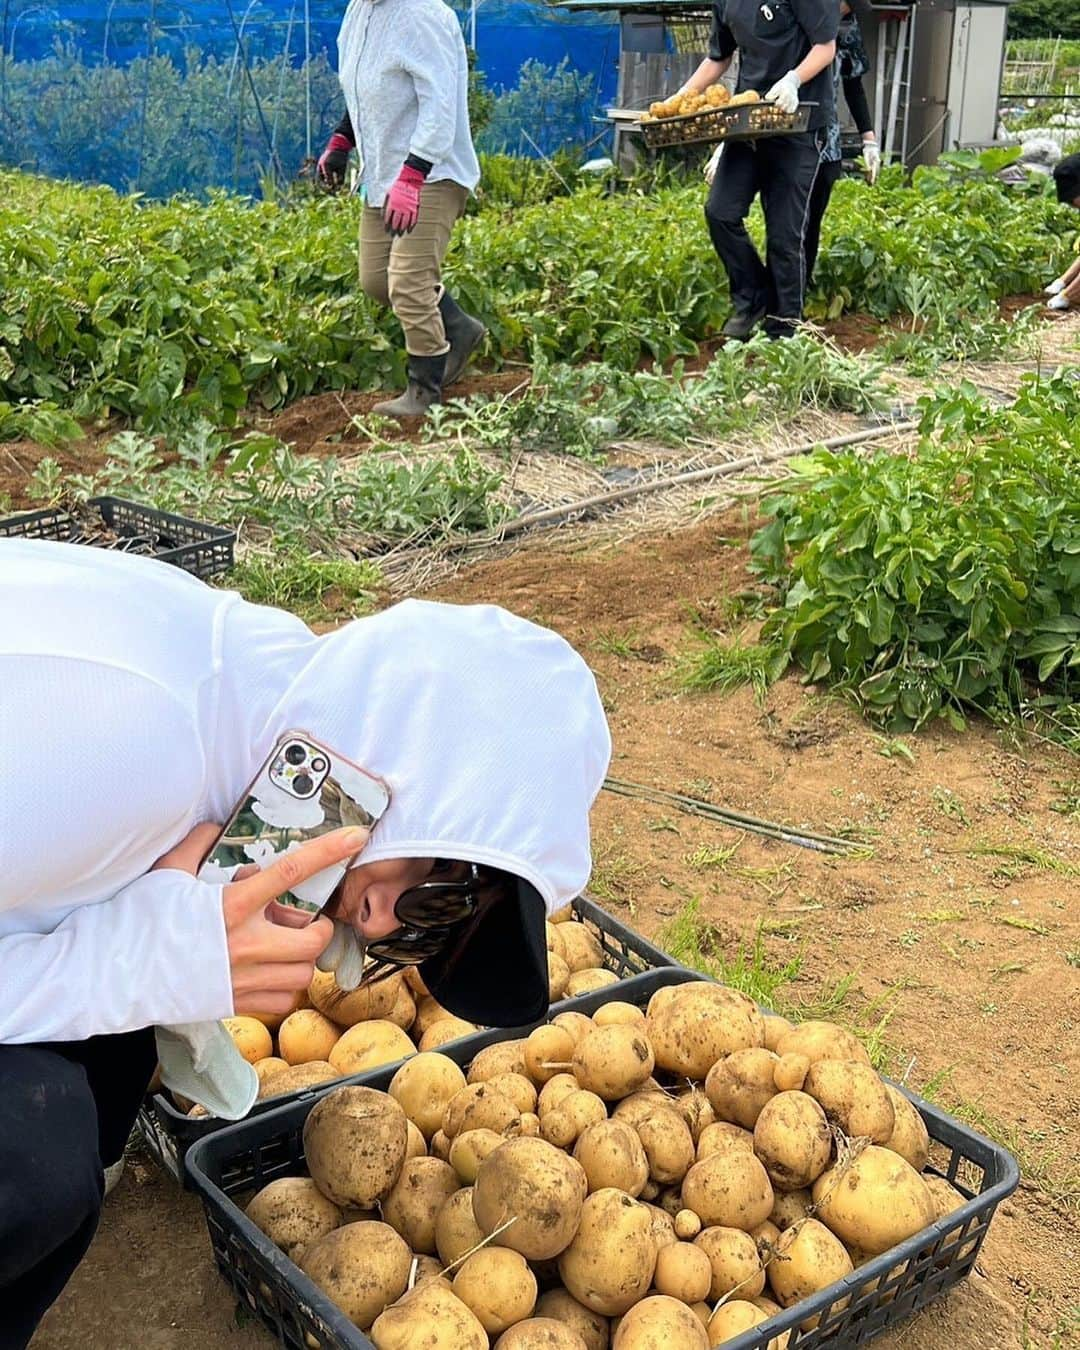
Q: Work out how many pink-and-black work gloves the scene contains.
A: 2